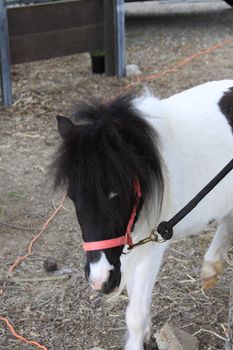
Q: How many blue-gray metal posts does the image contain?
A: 2